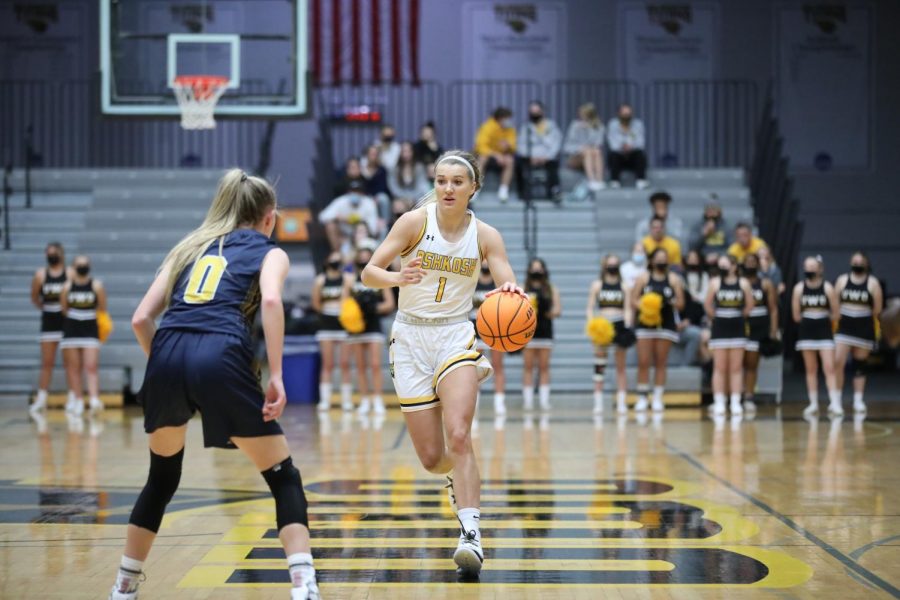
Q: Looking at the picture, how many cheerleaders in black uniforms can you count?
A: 12